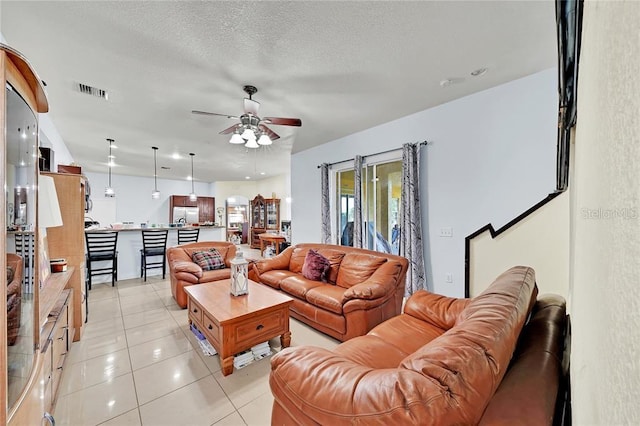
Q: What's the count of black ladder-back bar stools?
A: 3